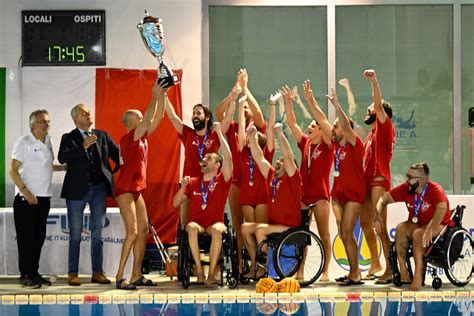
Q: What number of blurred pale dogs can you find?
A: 0